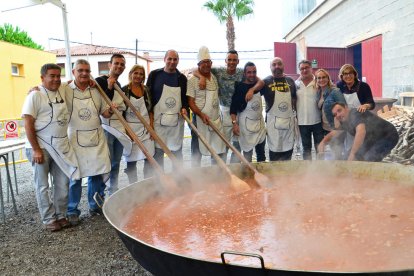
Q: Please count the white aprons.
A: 10